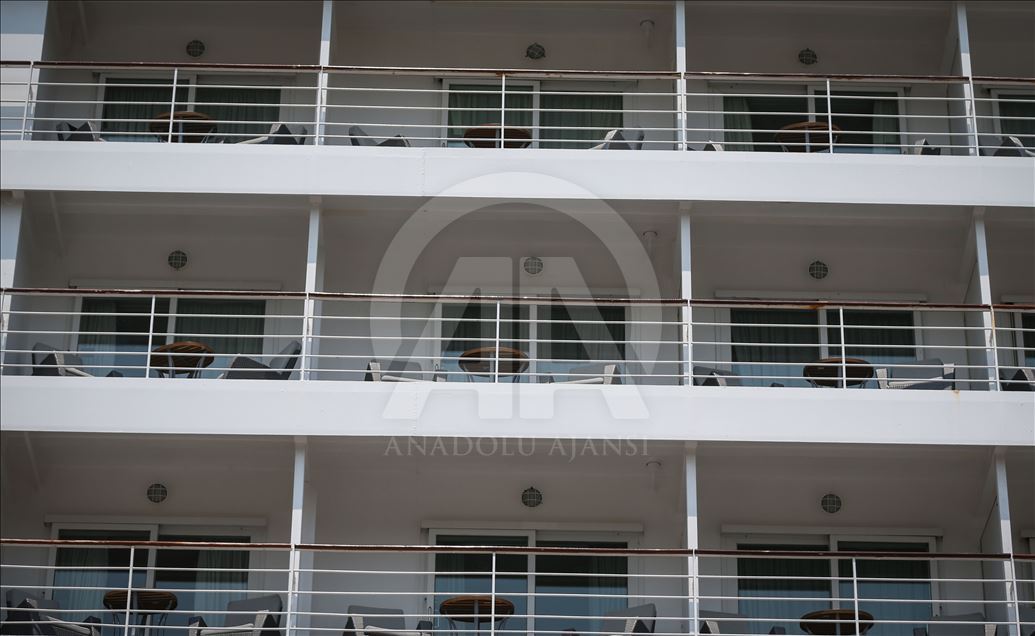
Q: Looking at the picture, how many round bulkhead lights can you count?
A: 9